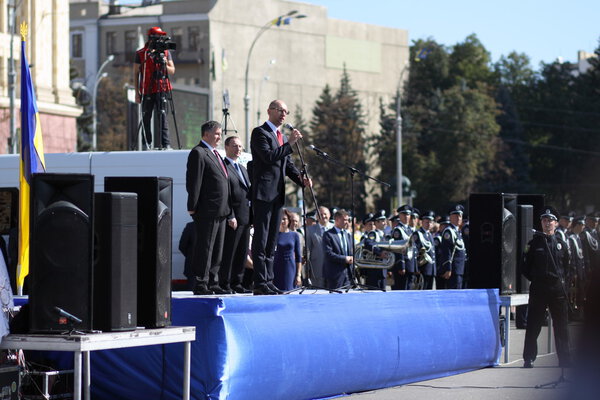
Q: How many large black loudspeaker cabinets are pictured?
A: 6